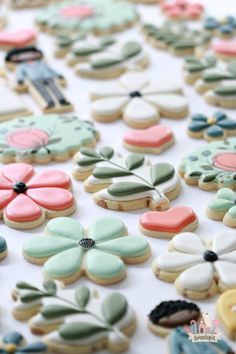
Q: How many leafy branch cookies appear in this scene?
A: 5